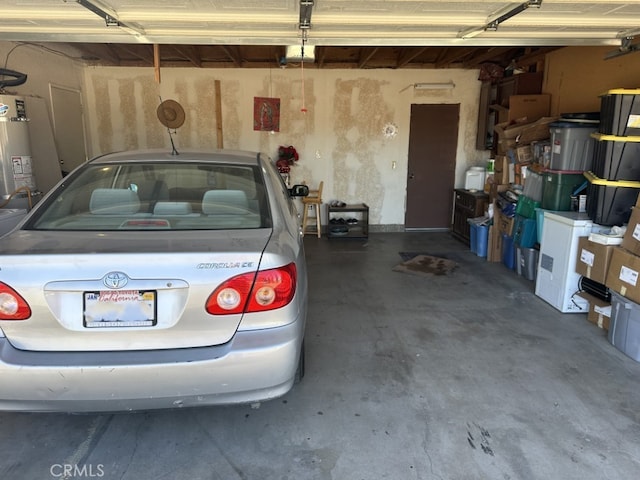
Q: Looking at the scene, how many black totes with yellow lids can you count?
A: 3